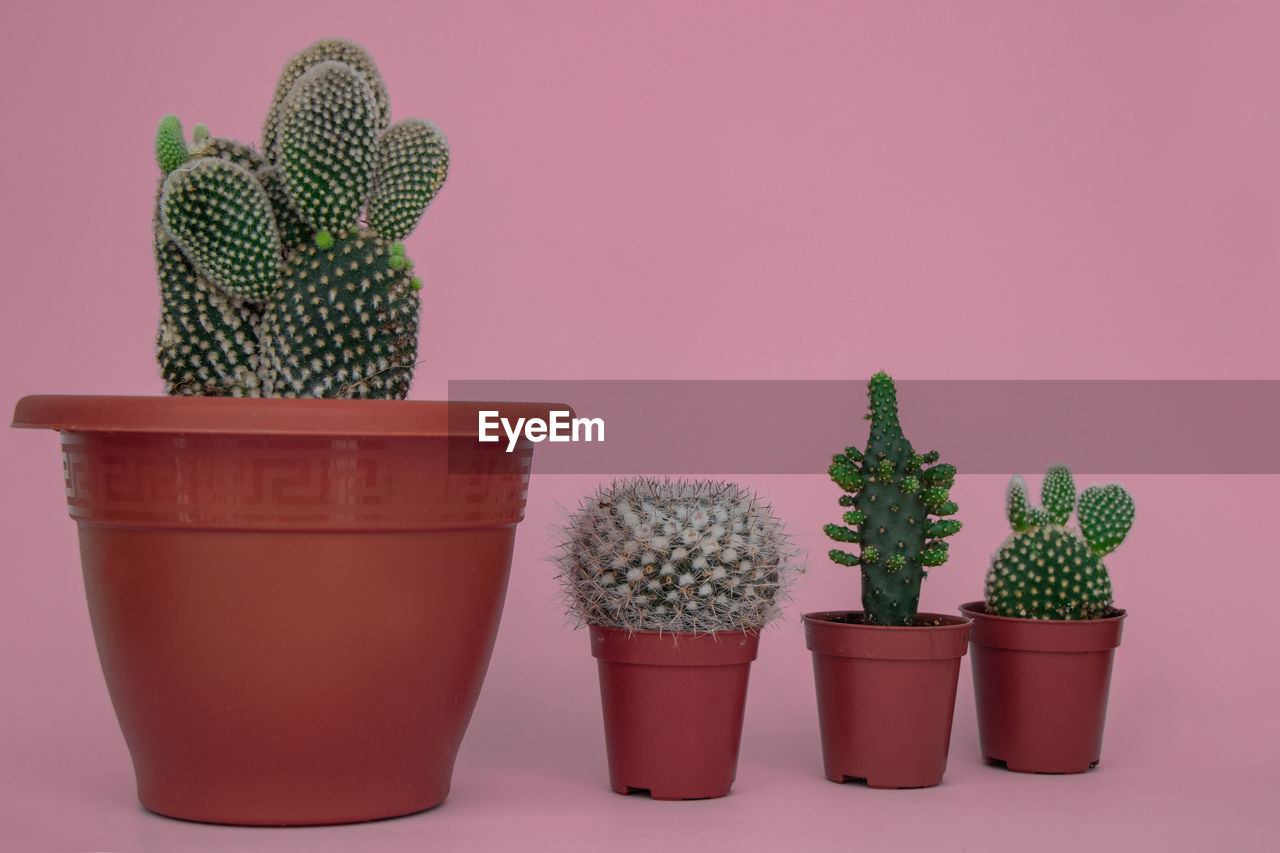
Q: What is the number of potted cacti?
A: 4